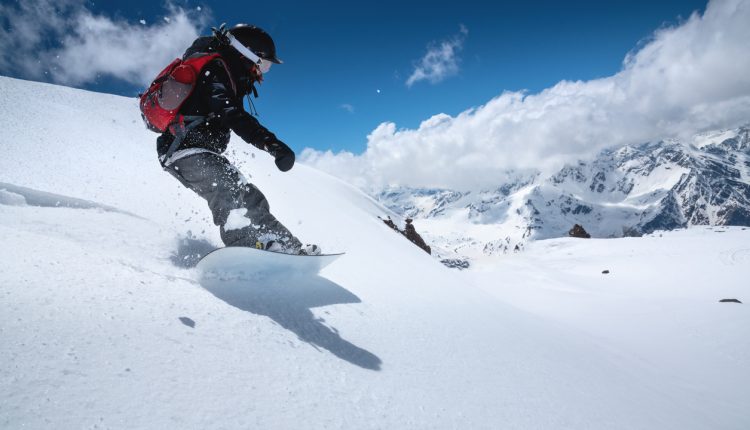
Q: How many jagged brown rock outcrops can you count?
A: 2